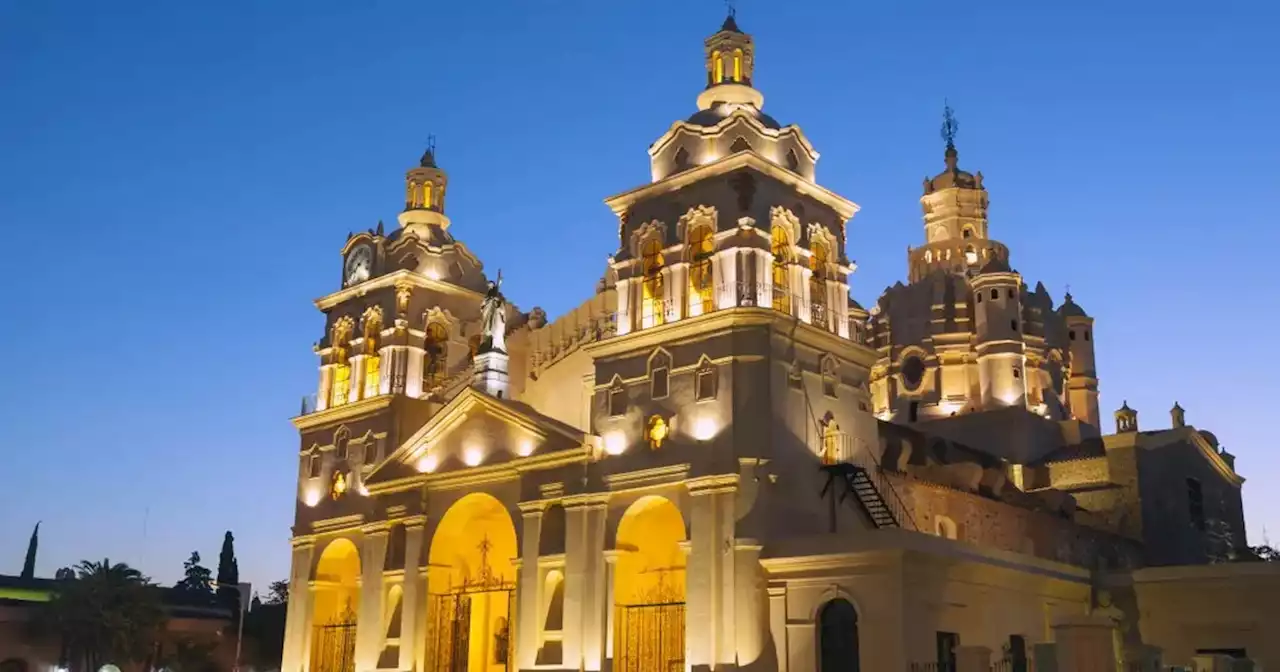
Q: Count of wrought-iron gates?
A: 3